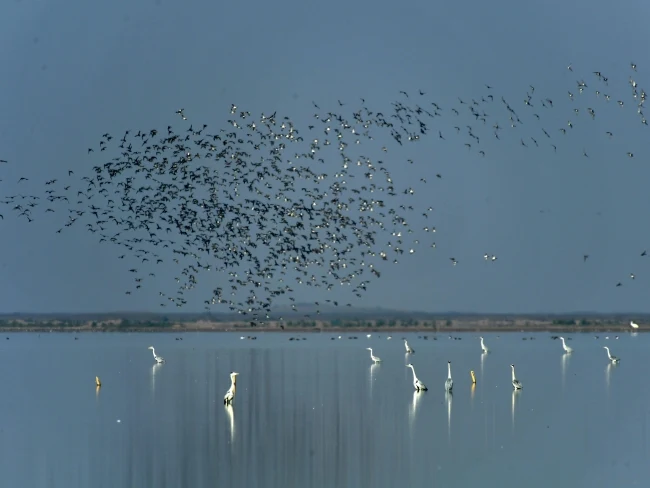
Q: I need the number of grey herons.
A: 10